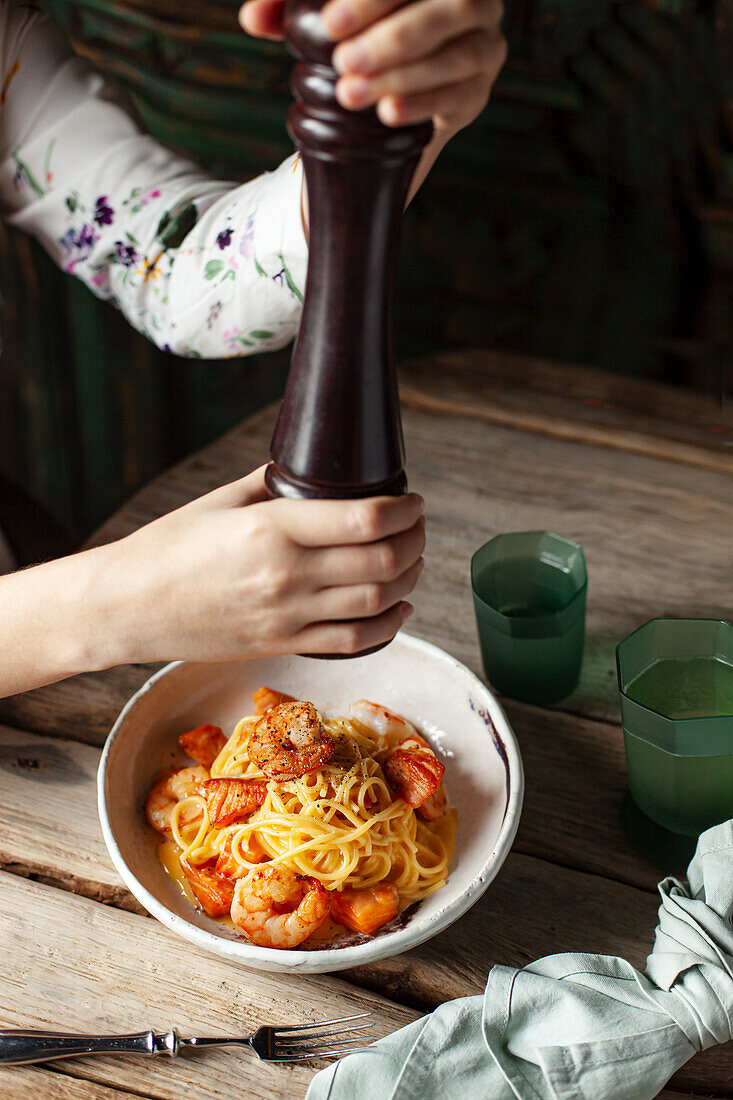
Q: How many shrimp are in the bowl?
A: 4